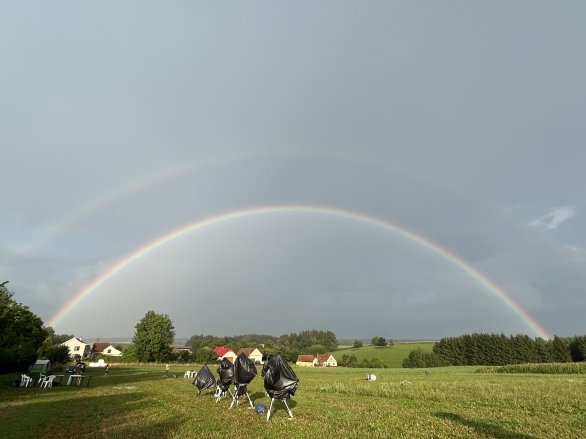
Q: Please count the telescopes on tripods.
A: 4